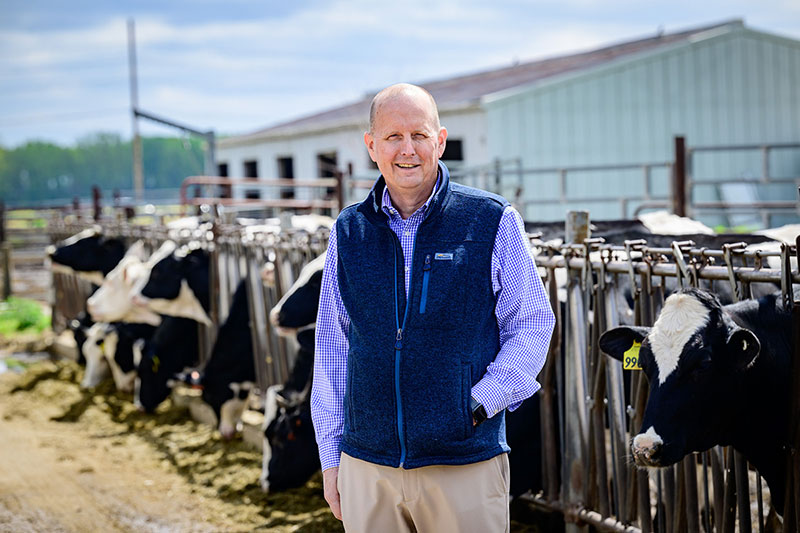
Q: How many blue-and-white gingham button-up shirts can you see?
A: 1